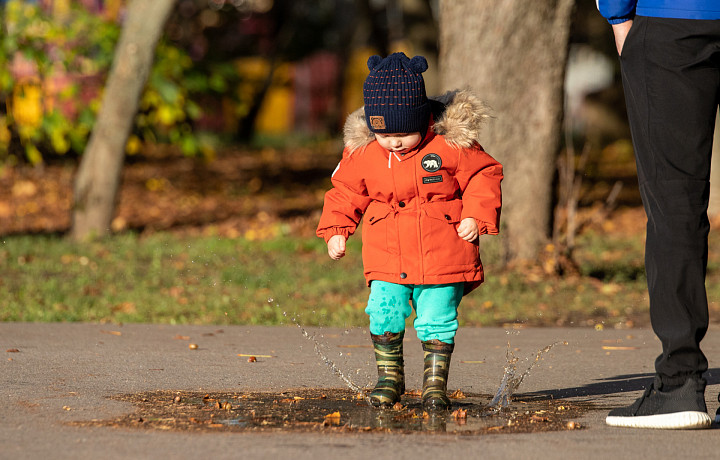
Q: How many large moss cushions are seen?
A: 0